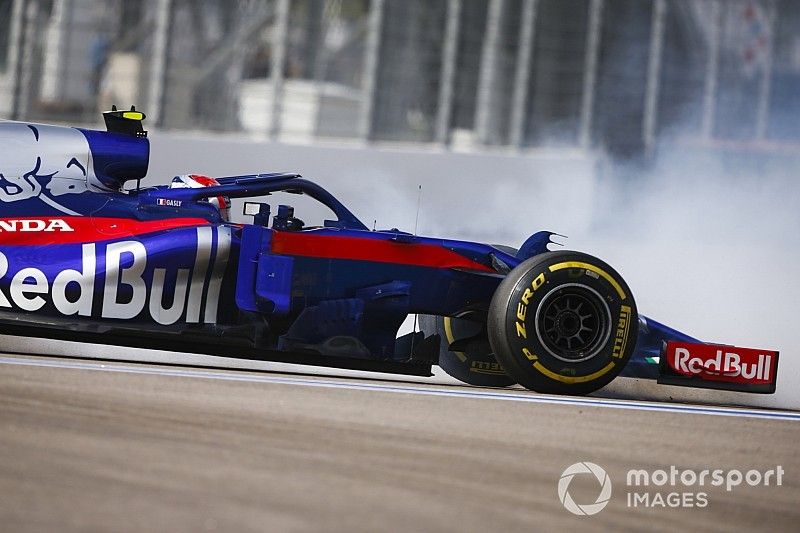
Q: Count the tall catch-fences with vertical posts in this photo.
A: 1